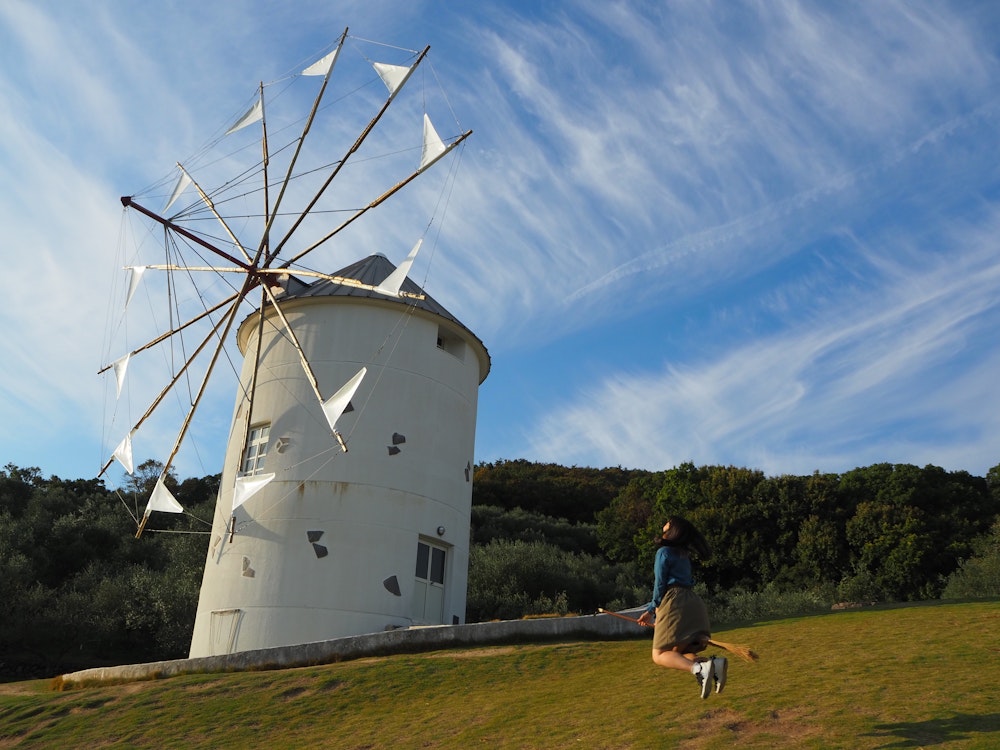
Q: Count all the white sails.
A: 12